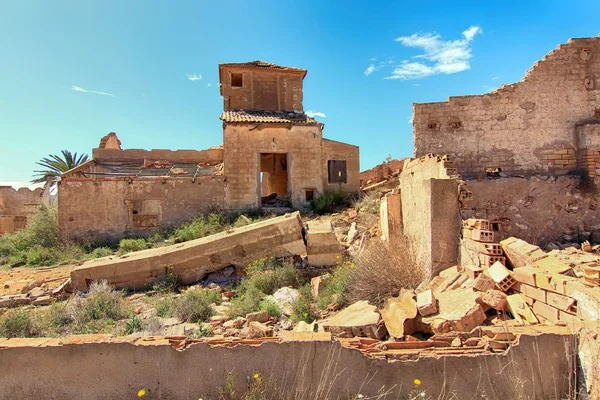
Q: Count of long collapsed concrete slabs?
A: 1